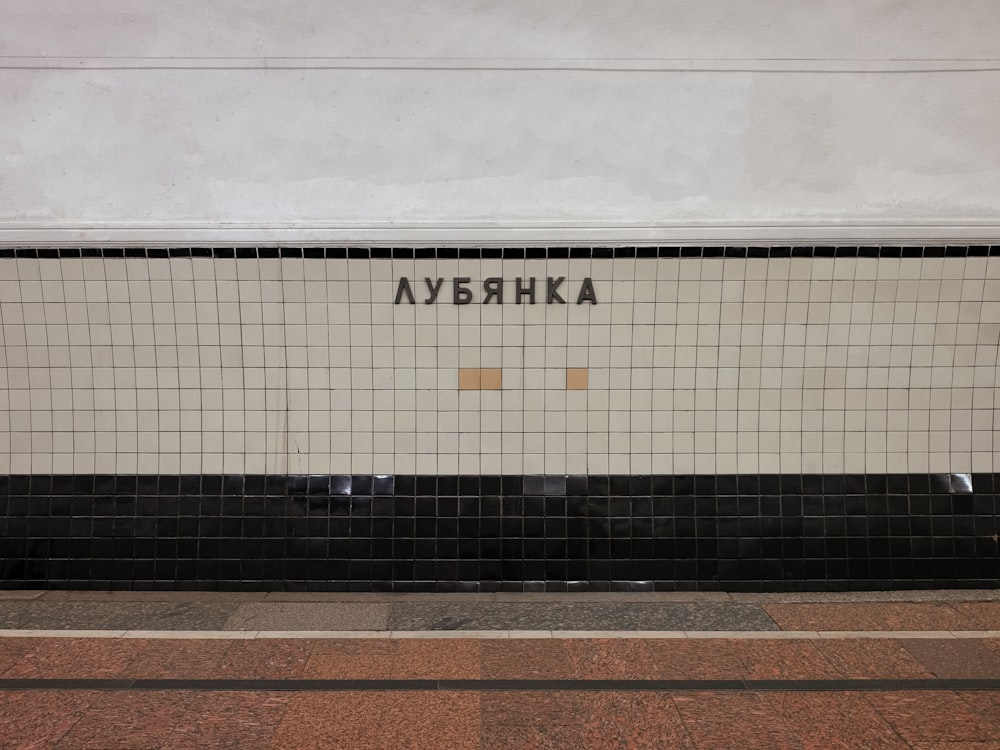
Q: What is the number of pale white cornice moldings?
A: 1